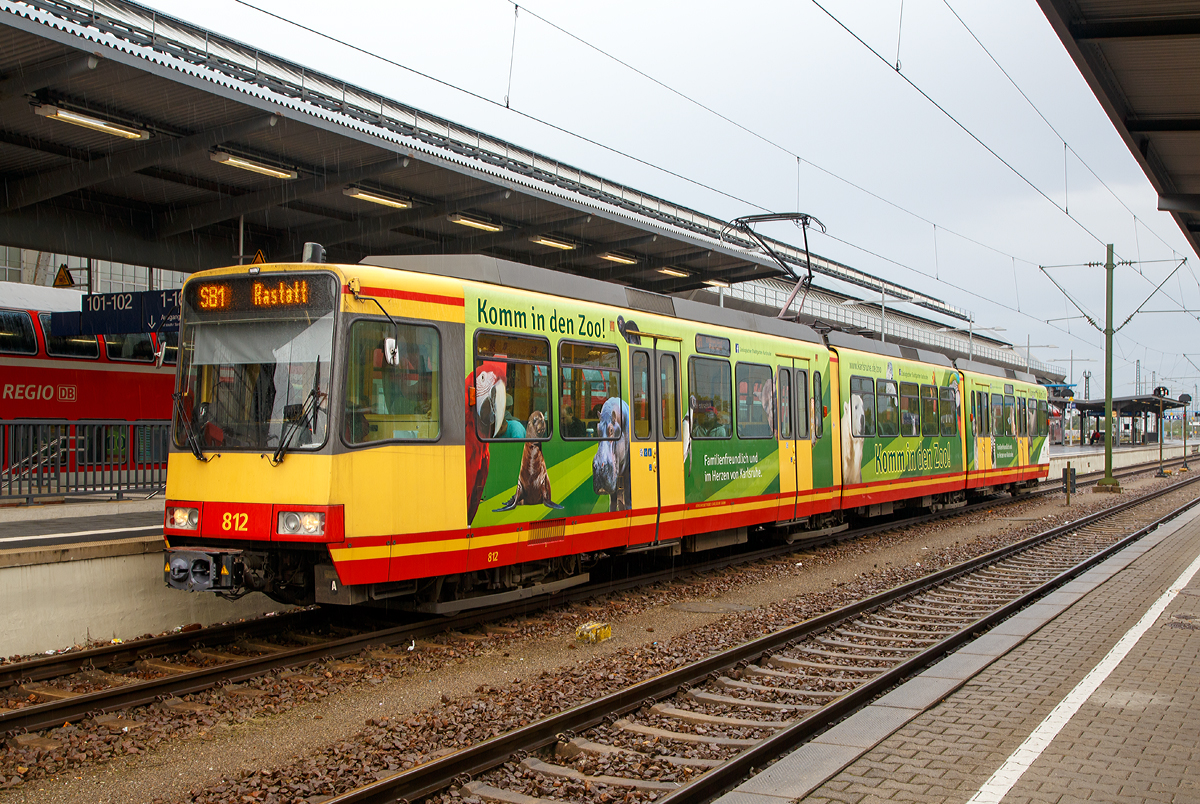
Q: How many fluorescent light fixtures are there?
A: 8